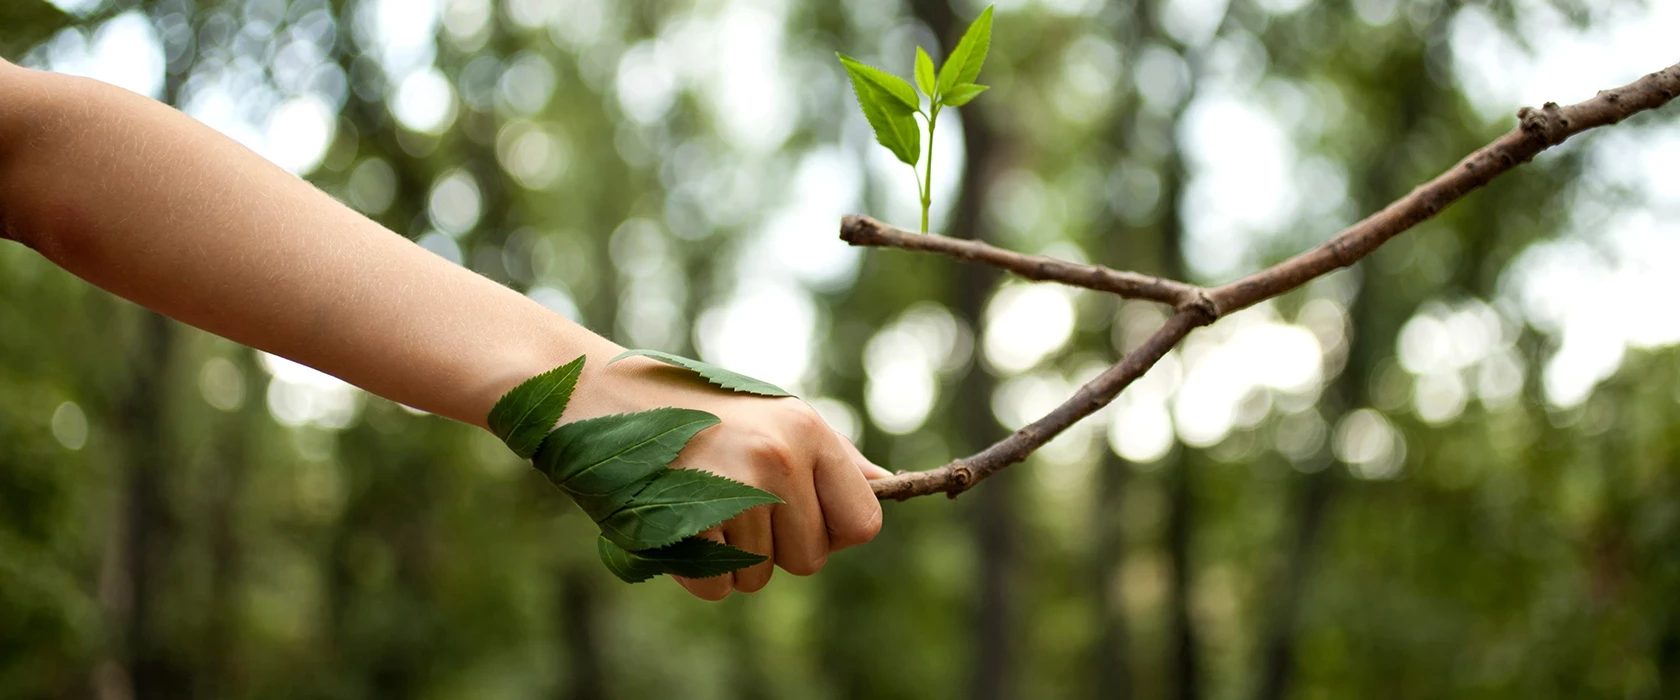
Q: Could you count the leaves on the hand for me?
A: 5